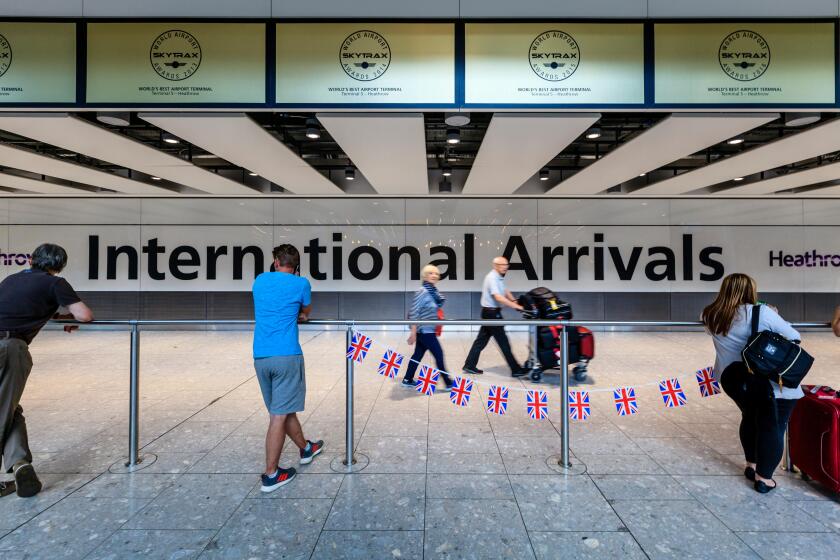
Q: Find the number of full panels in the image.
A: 4